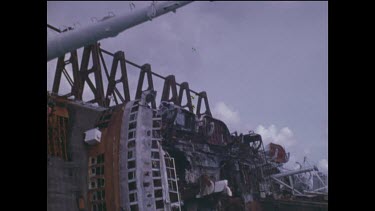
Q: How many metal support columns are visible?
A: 7